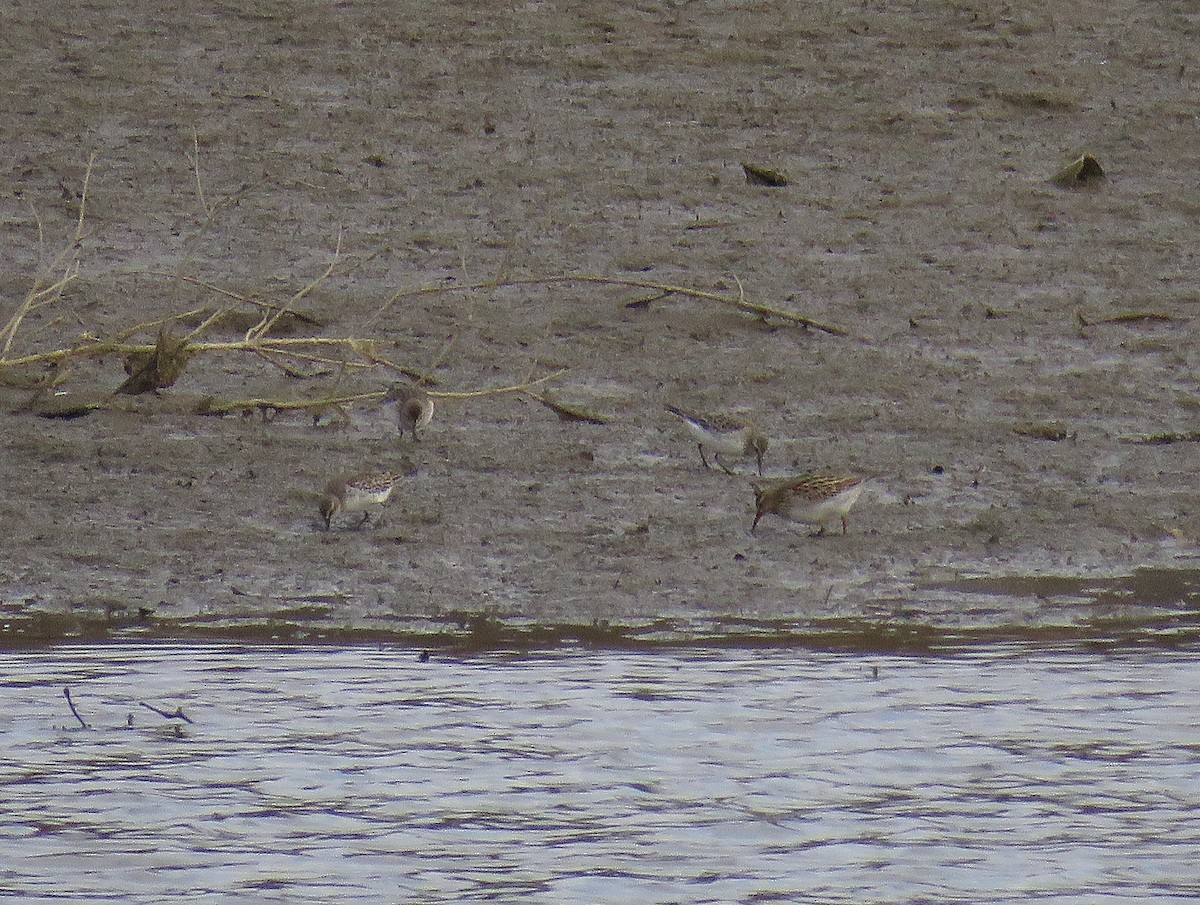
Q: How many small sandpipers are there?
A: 4